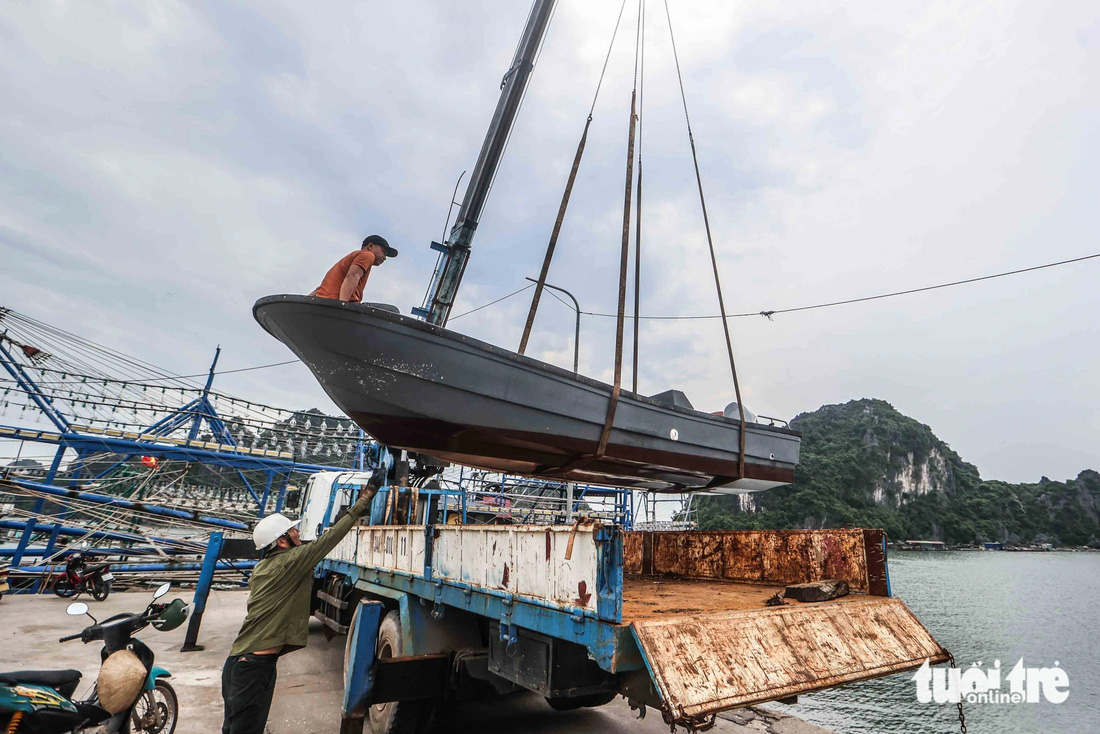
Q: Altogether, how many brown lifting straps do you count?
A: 4